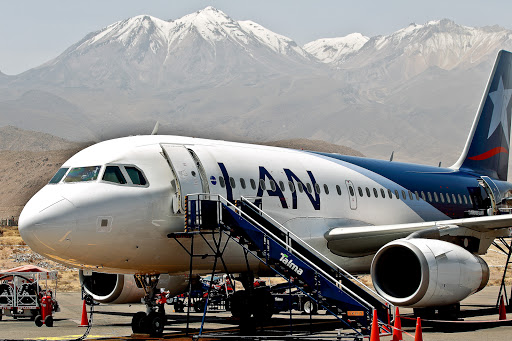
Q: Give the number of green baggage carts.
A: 0